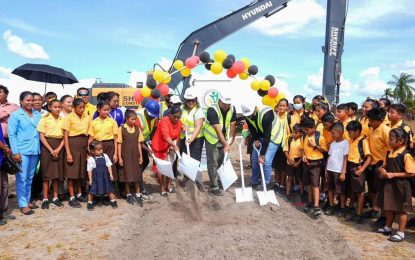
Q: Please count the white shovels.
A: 6